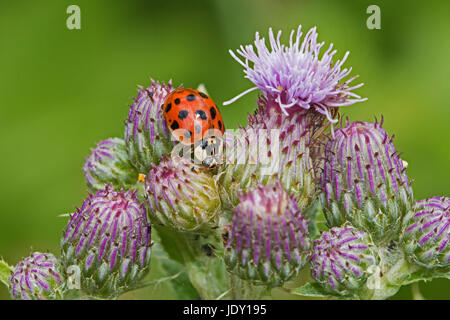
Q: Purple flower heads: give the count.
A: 10